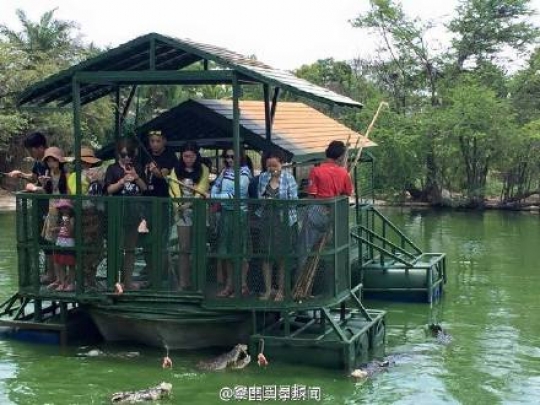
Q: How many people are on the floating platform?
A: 10